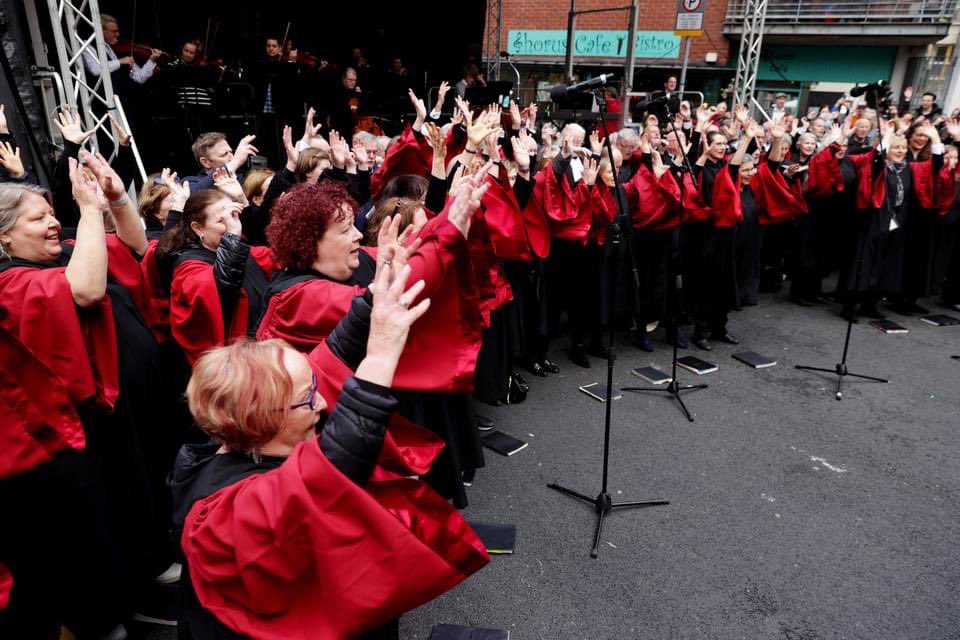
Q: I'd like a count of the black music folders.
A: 9